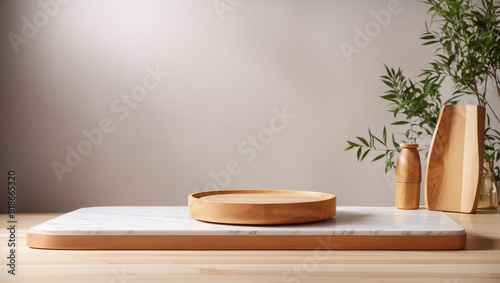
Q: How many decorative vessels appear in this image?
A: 2